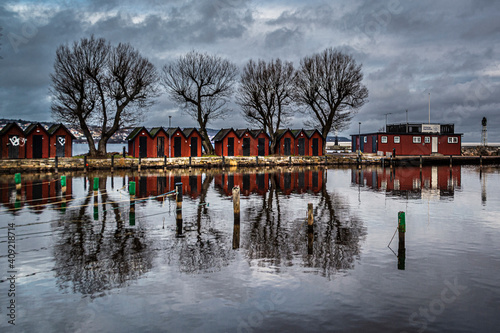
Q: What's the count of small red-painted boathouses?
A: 13